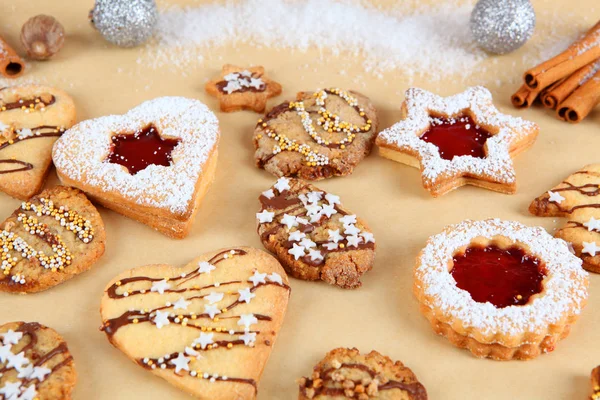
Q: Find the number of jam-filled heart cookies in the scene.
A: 1